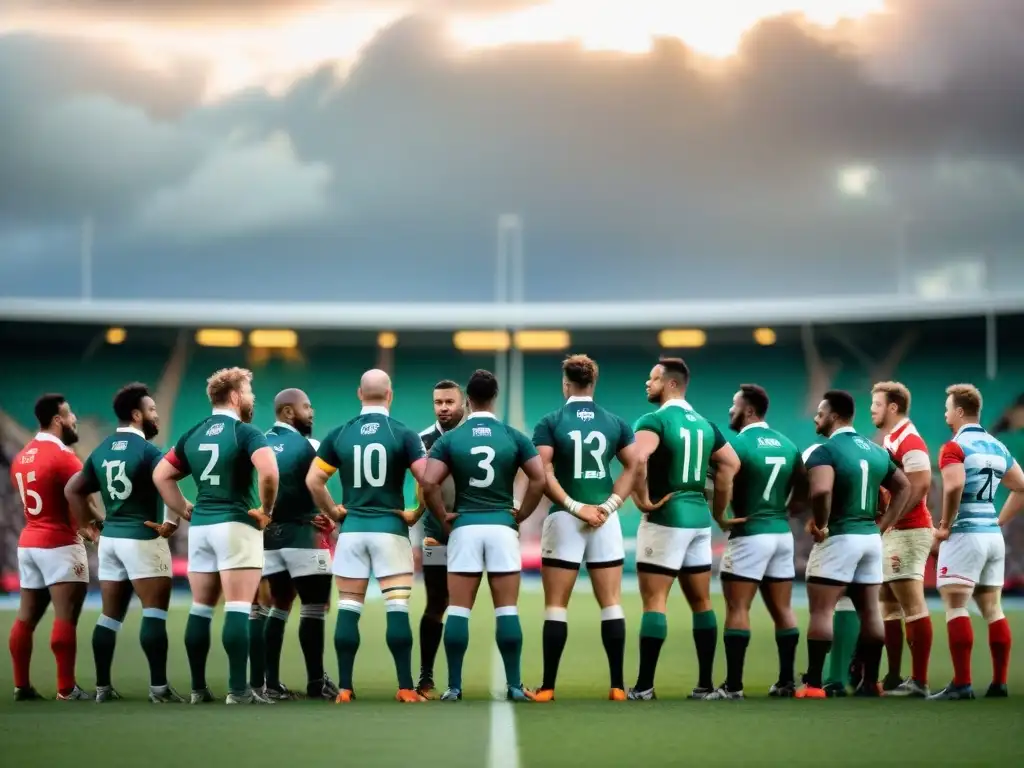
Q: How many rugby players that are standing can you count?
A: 13